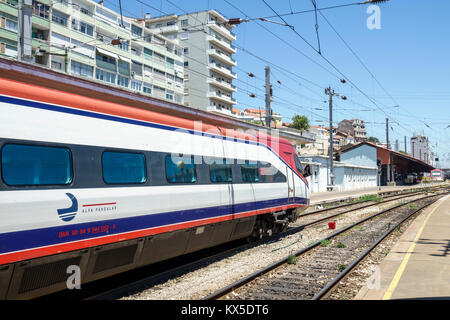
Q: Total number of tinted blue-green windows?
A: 5